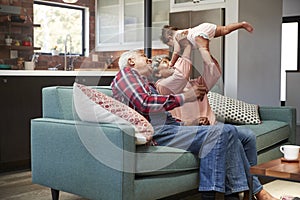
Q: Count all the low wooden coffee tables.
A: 1